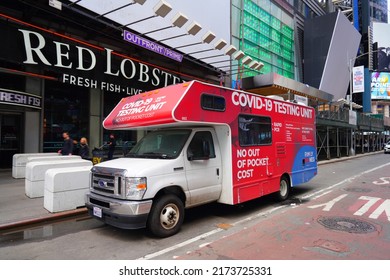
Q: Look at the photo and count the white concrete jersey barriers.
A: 4